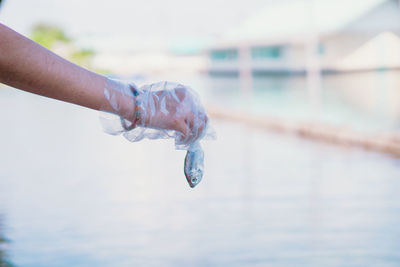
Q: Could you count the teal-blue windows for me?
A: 2